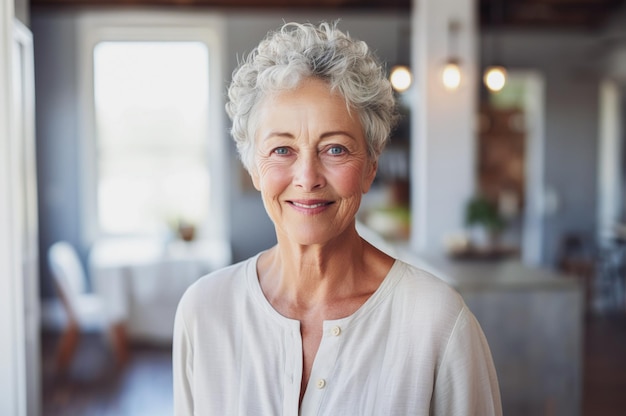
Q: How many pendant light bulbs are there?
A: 3